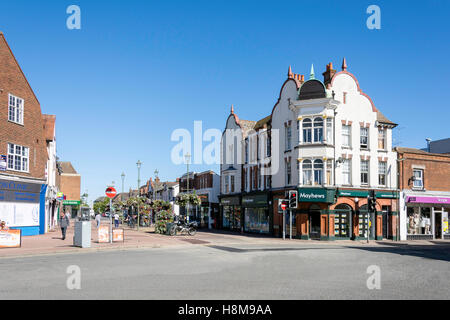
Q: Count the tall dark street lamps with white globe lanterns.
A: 4